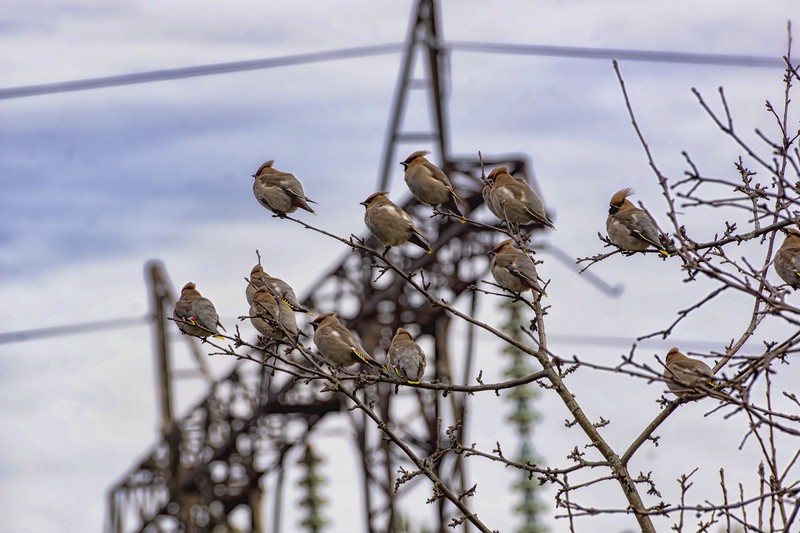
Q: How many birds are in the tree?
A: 13